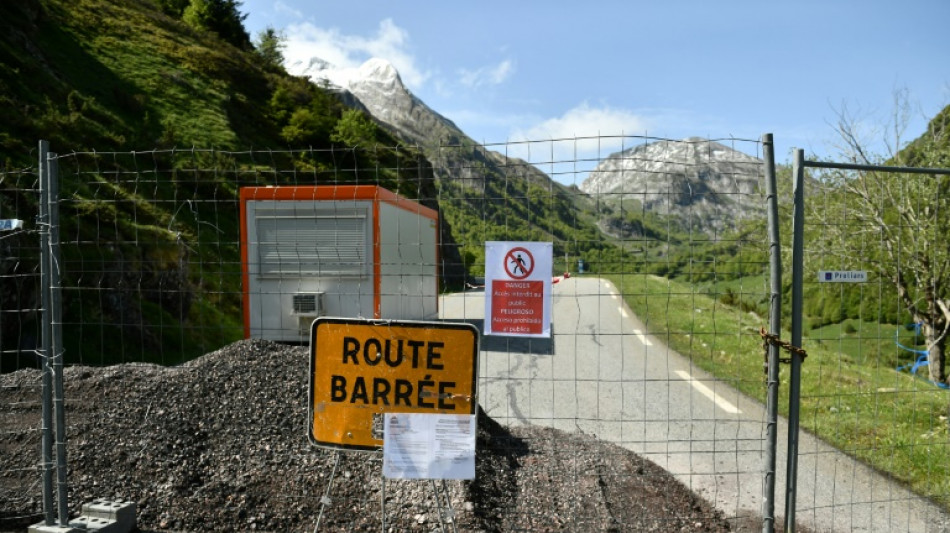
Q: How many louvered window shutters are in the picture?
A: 1